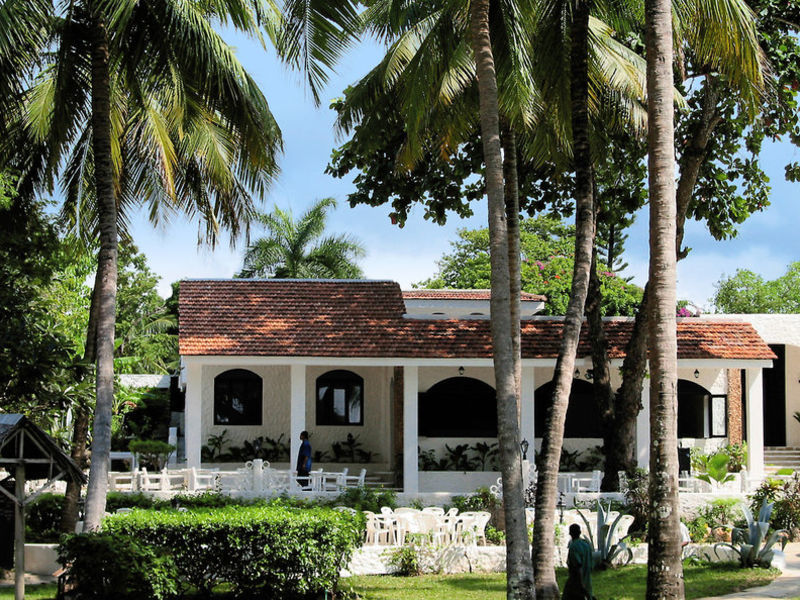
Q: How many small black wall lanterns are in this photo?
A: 3